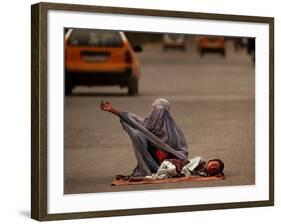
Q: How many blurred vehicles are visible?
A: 3